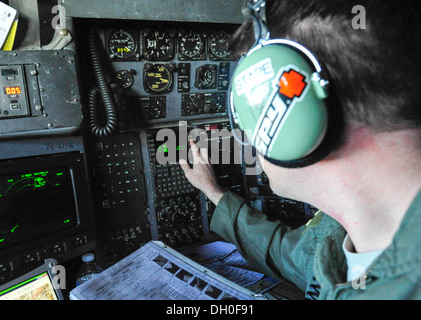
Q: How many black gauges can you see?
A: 7